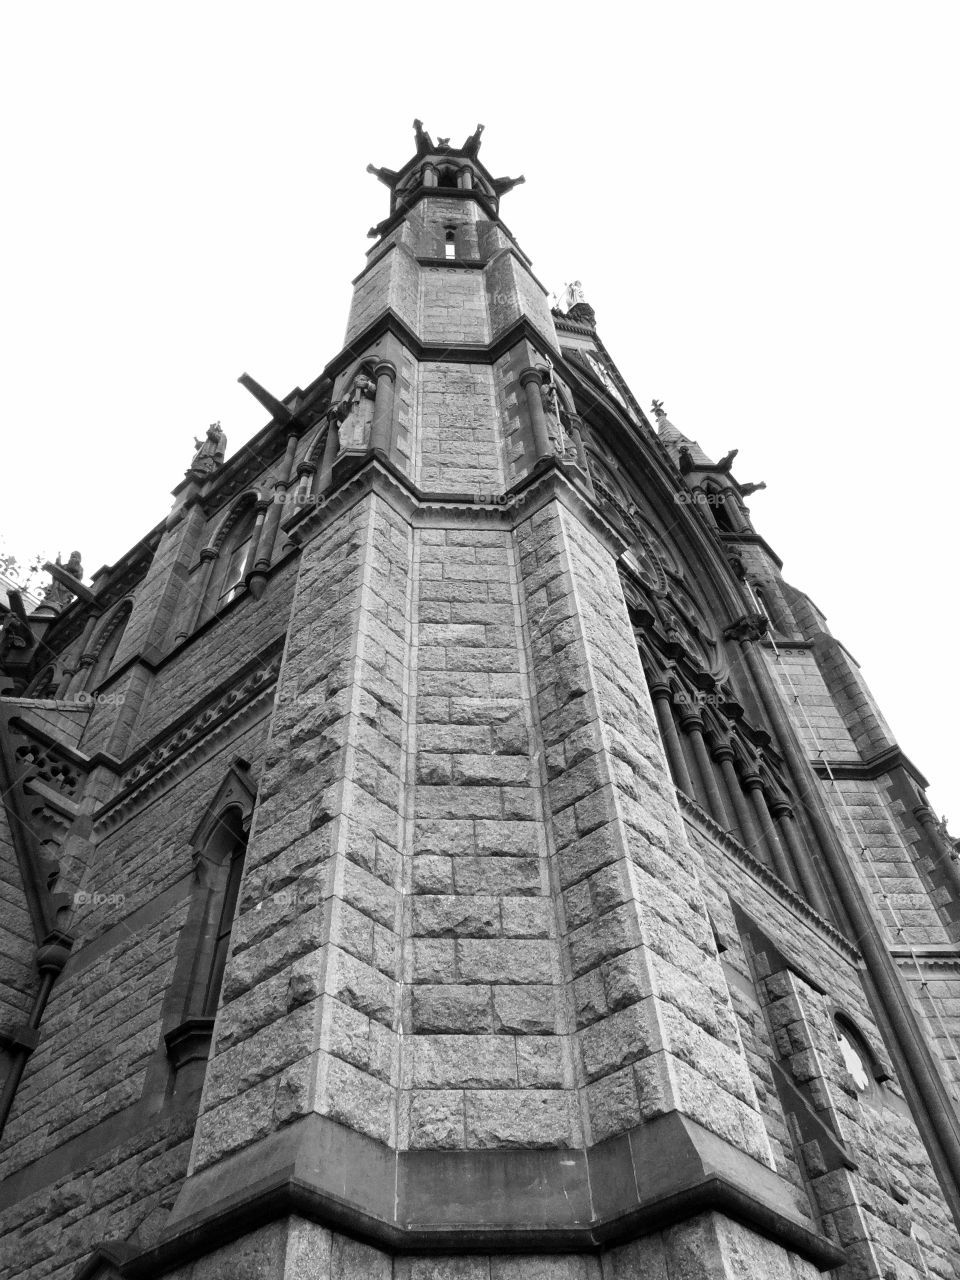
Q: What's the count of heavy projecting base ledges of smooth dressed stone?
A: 1